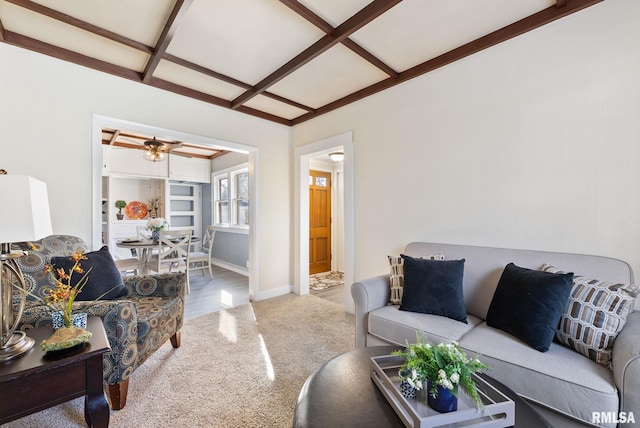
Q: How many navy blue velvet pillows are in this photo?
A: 3